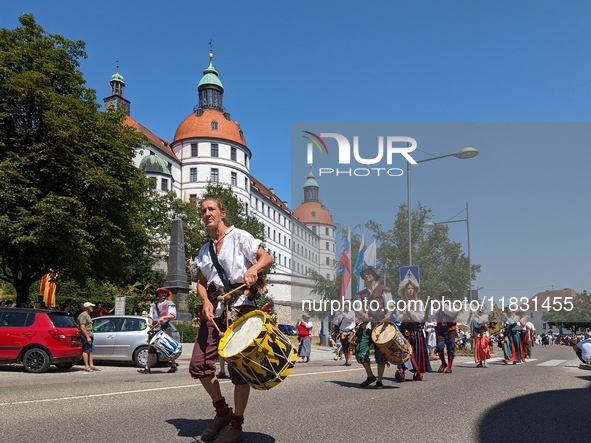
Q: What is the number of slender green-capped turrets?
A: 3